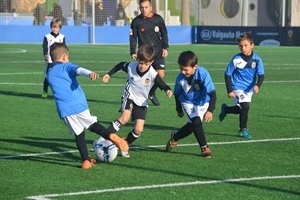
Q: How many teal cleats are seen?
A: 2